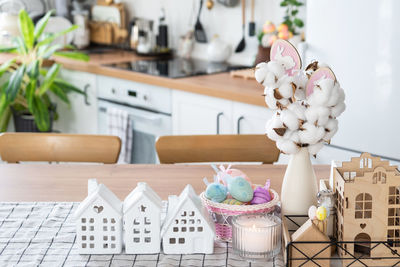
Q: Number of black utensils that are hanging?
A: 3